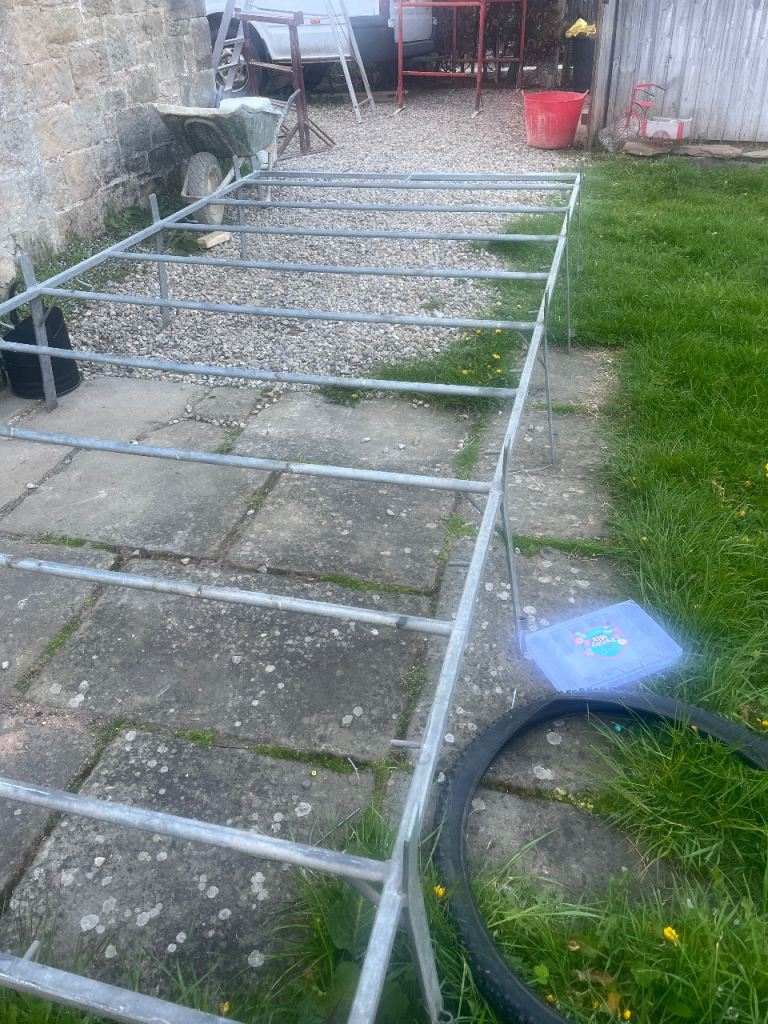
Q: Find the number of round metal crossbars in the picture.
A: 9